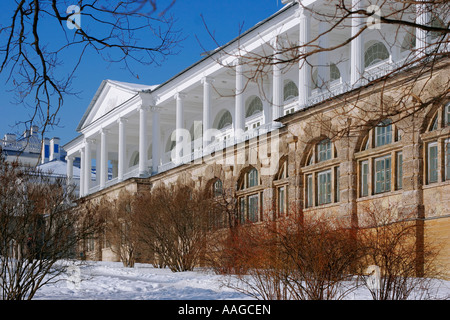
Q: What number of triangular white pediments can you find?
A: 1